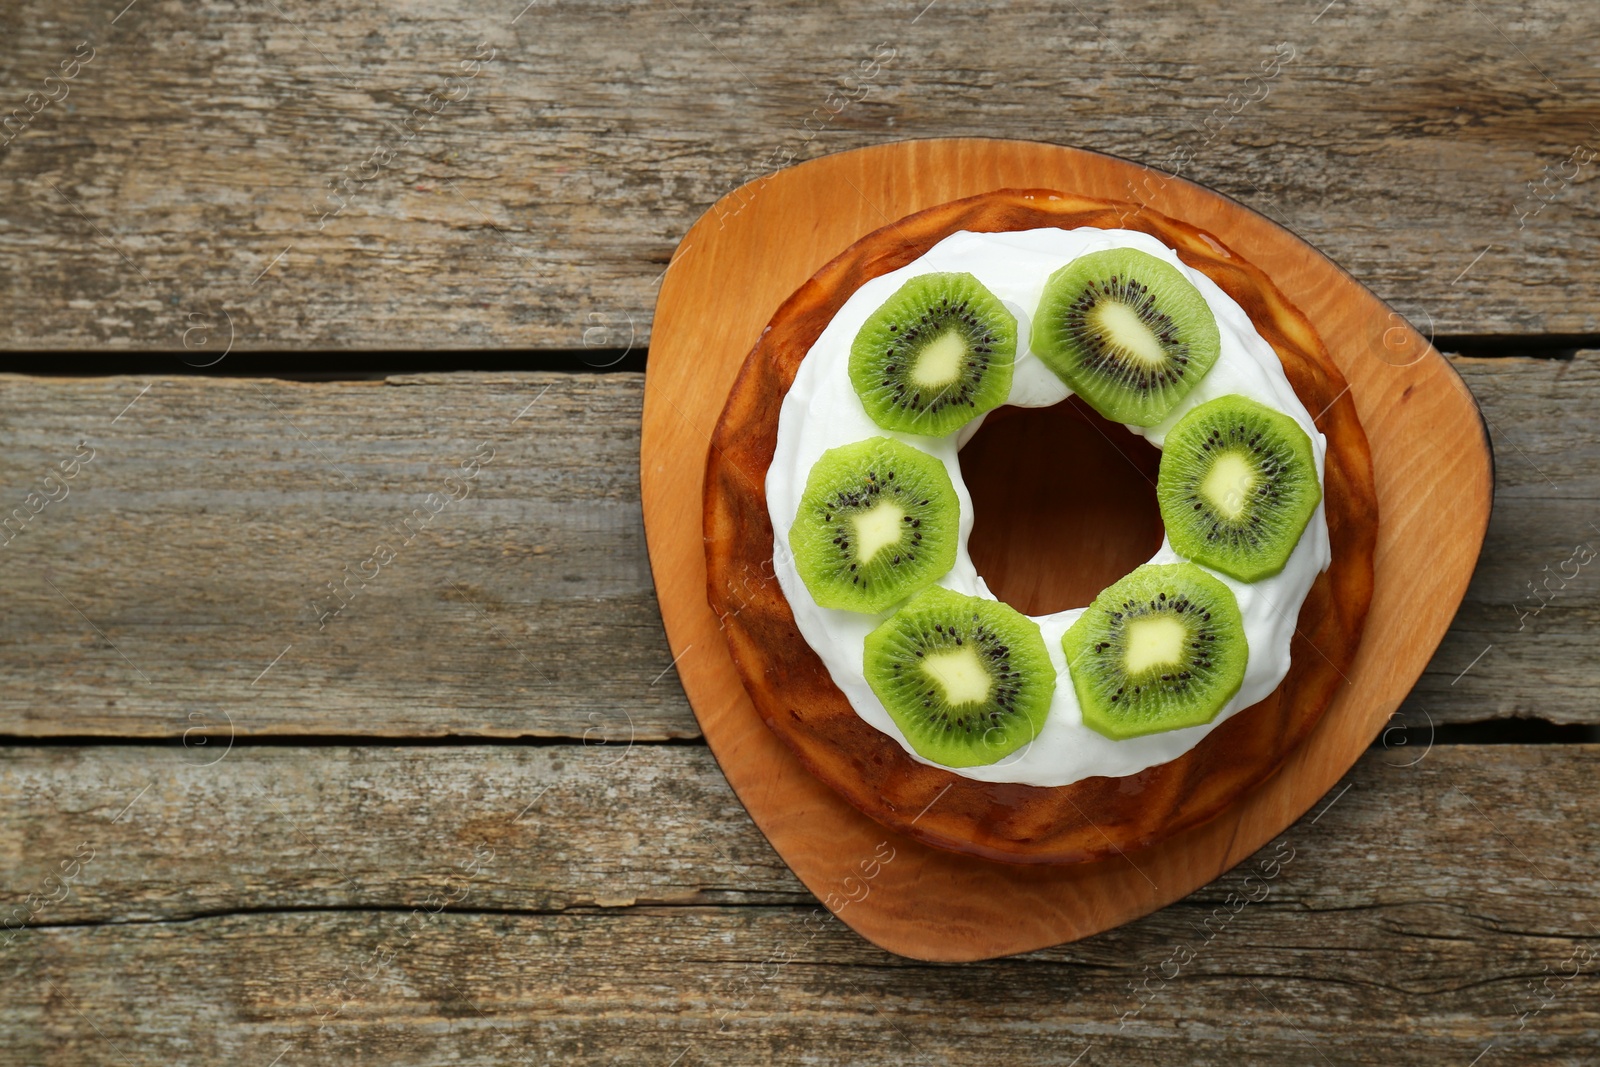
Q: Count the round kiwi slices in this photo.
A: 6